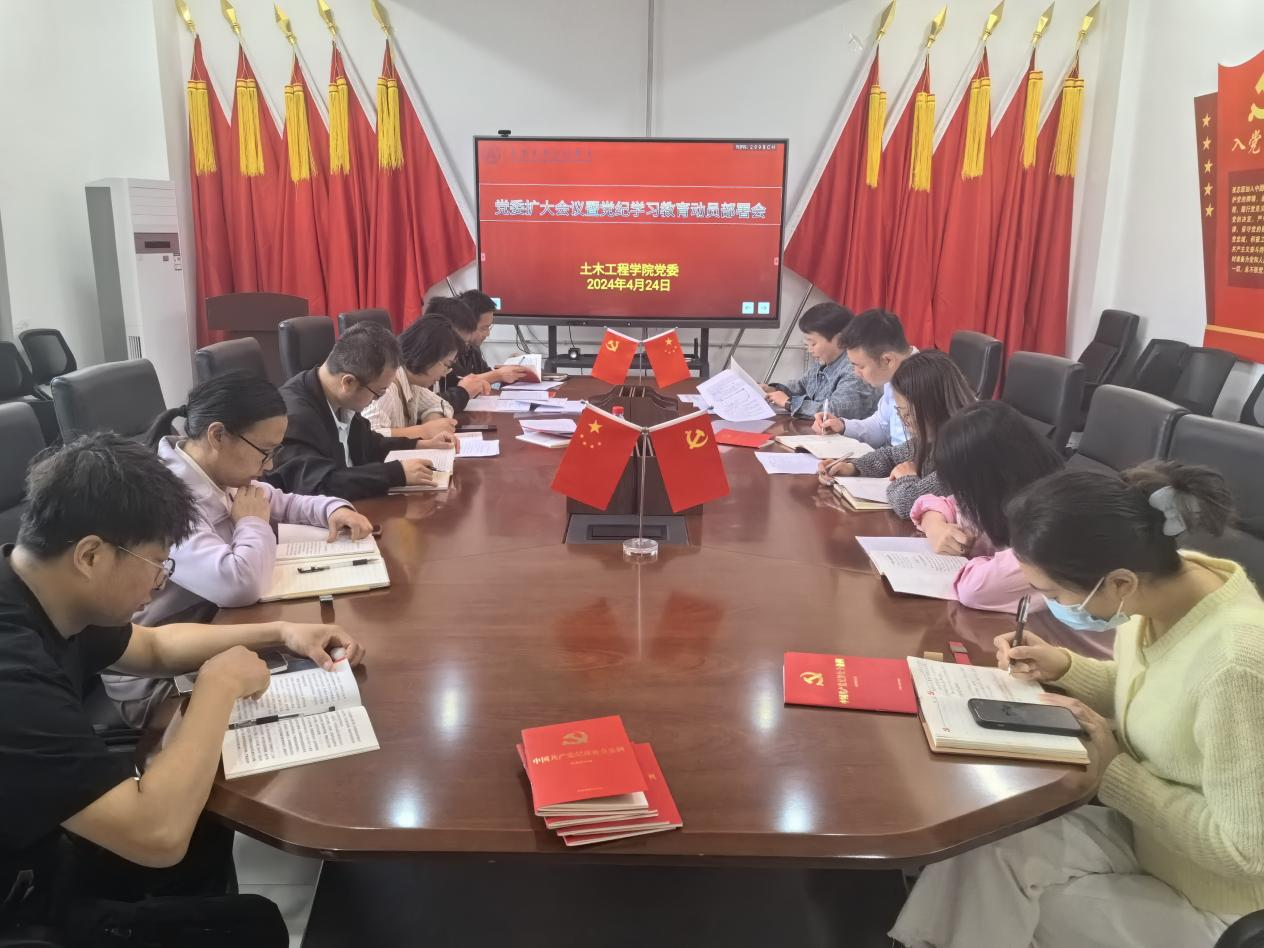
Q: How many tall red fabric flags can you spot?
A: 10